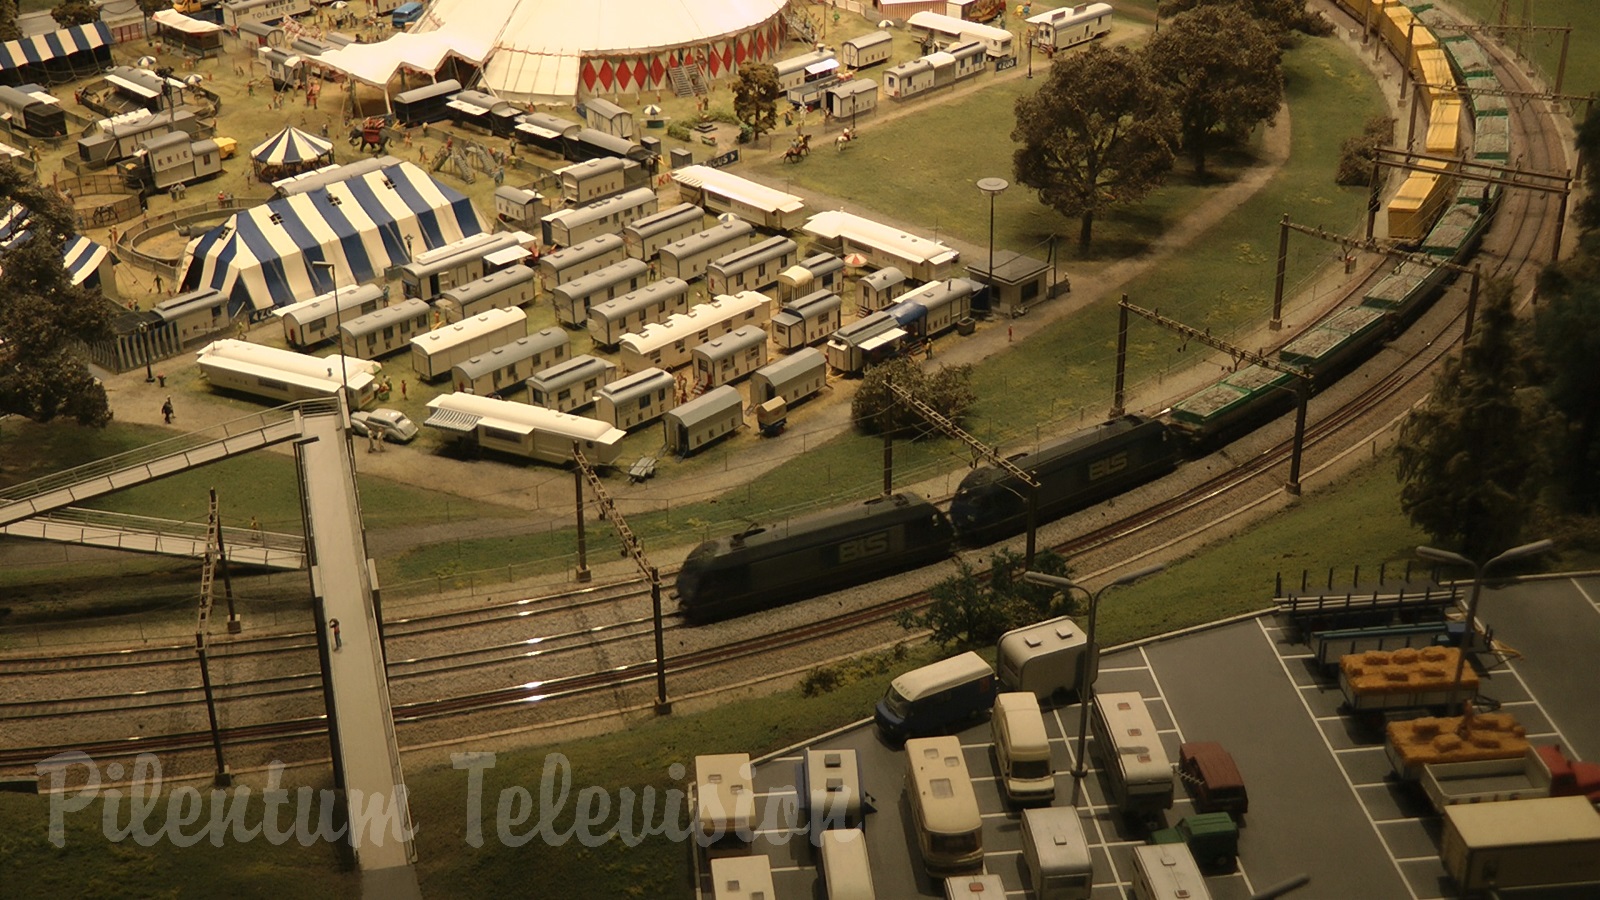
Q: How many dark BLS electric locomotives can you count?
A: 2